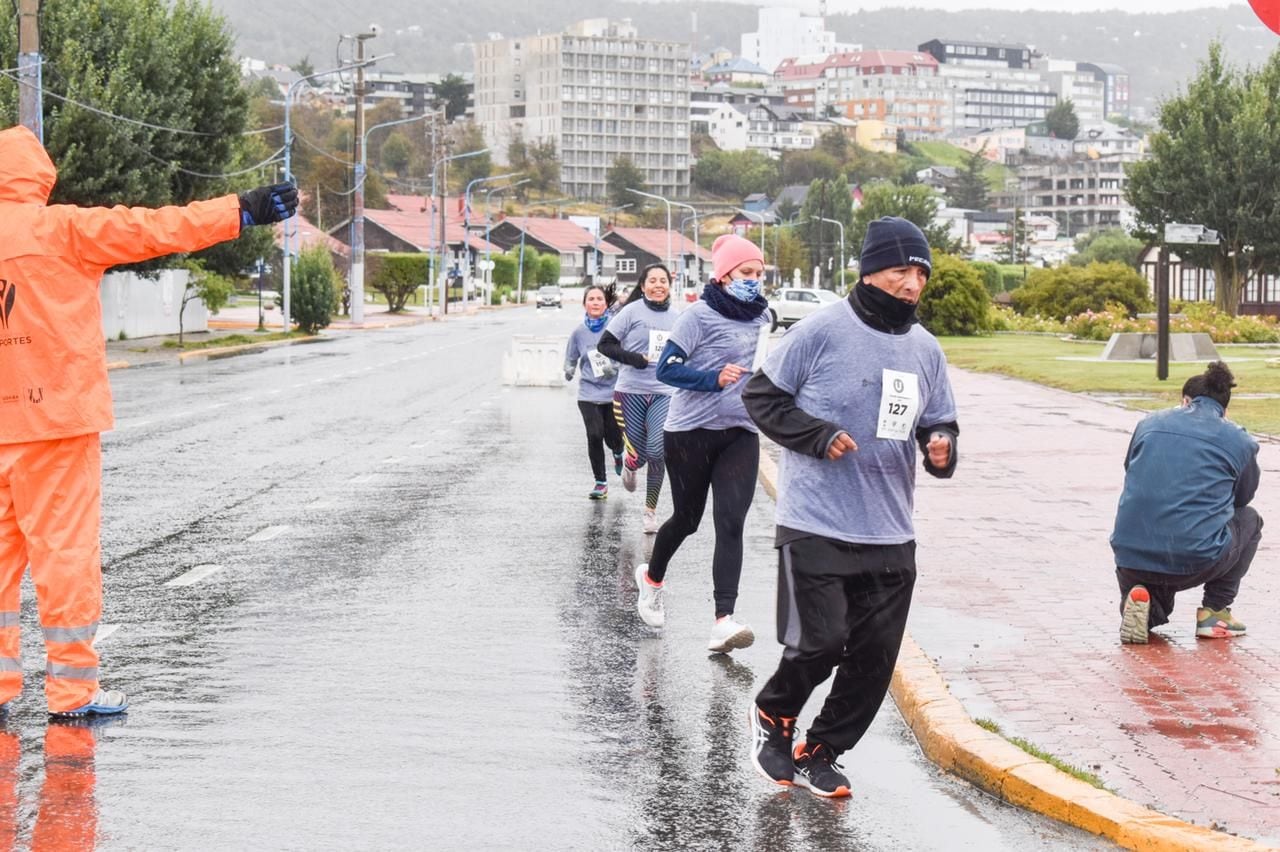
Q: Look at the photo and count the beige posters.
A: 0